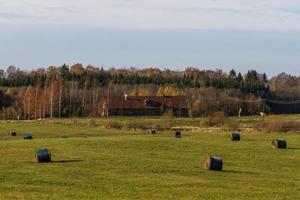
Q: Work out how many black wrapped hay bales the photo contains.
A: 8